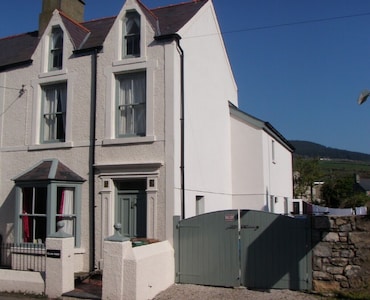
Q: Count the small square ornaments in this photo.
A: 2